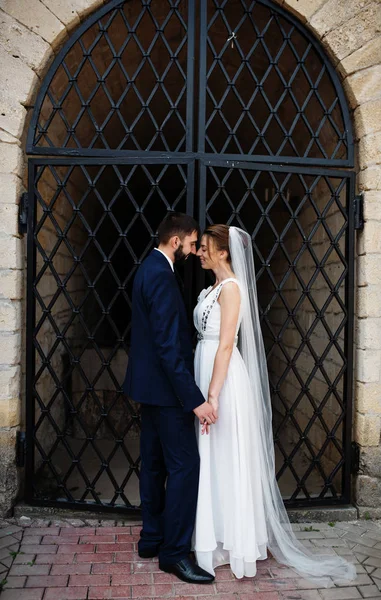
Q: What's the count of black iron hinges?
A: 4